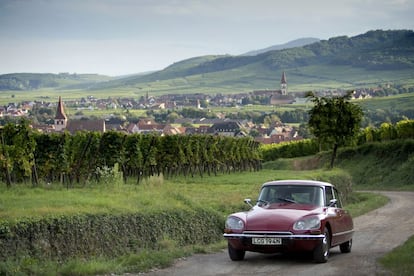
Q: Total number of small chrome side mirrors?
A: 2